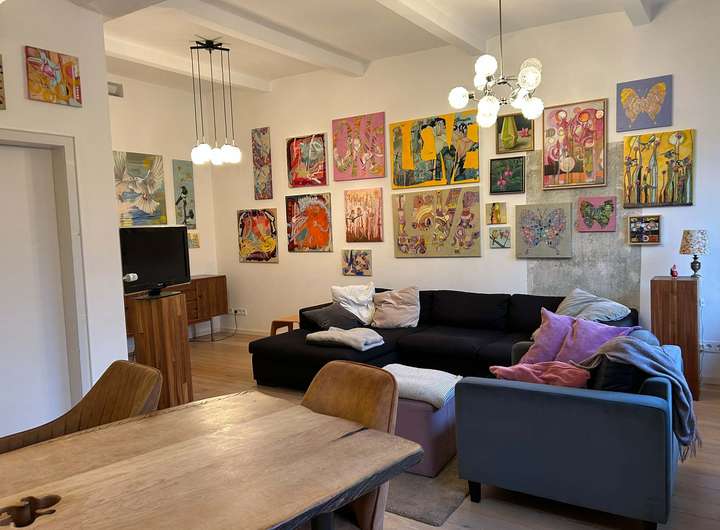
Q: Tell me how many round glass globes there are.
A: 14